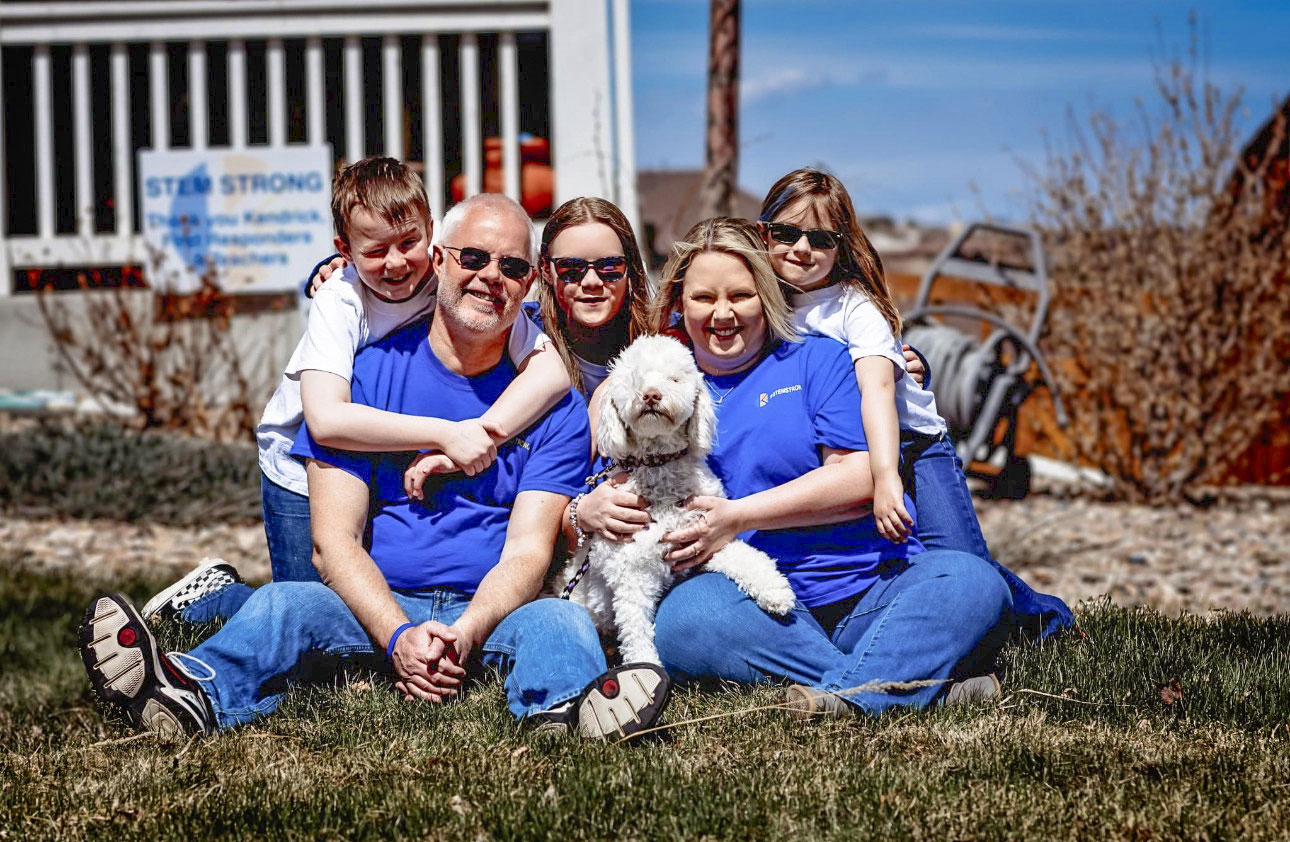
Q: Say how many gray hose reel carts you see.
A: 1